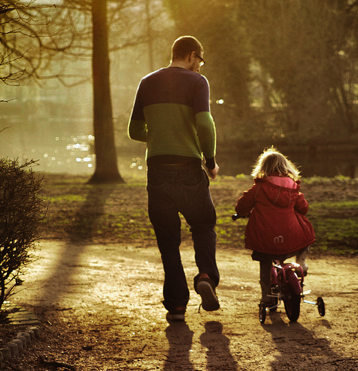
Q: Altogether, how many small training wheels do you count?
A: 2